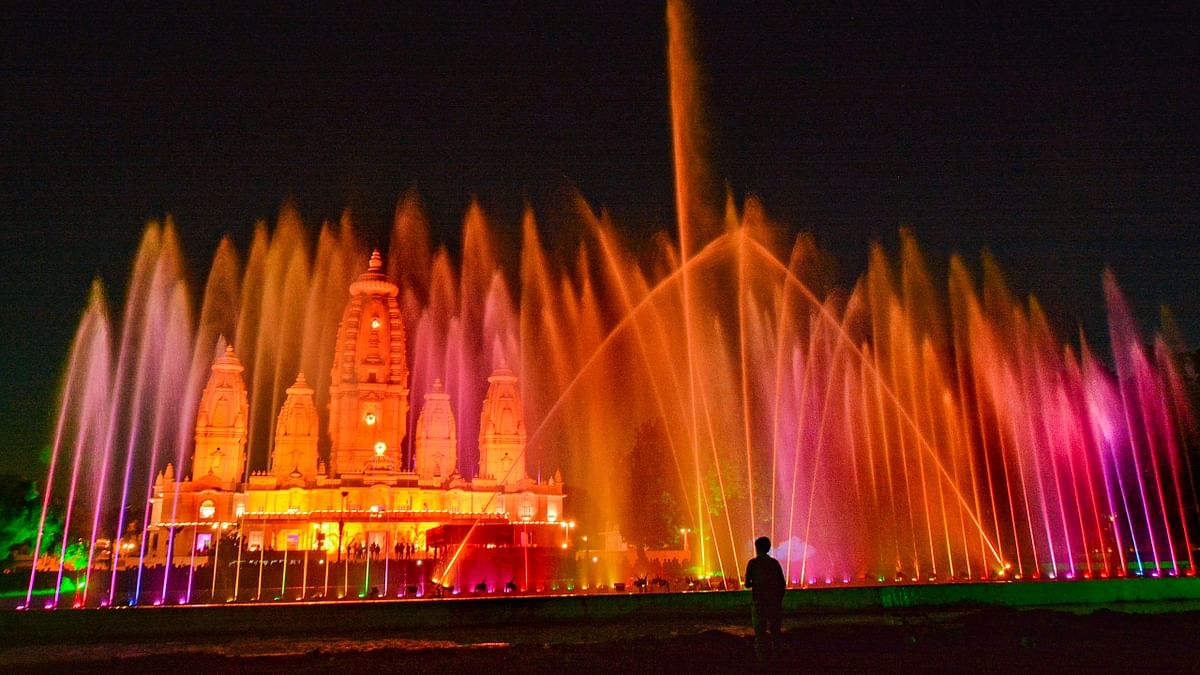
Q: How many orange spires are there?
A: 5